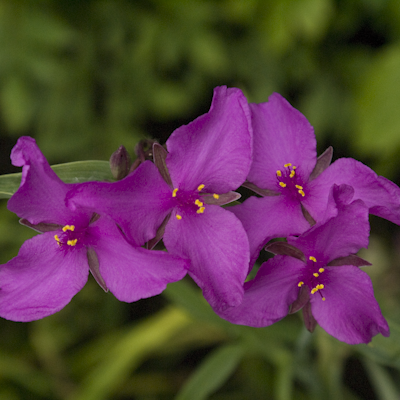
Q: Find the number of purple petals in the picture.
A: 12